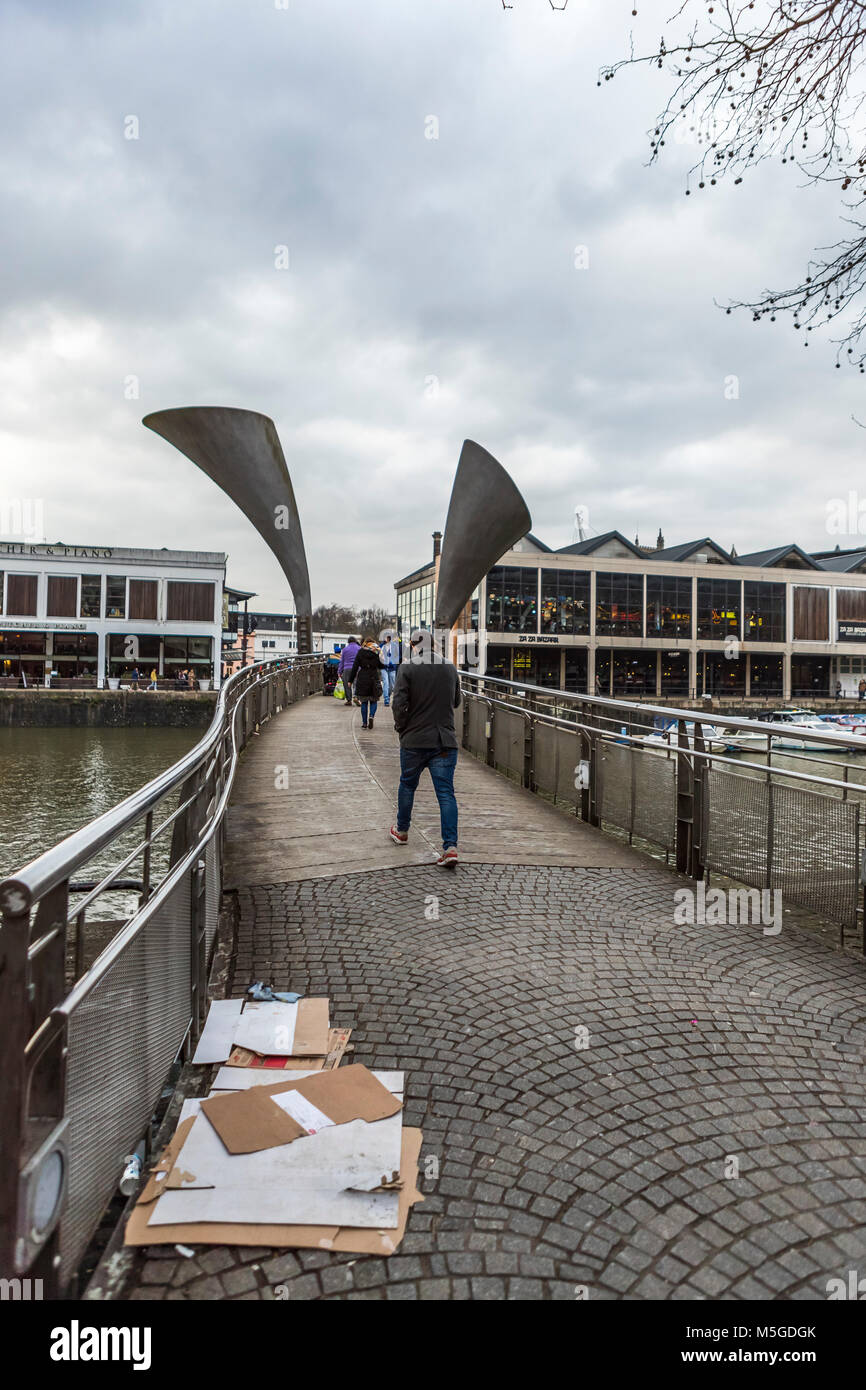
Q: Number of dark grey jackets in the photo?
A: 1